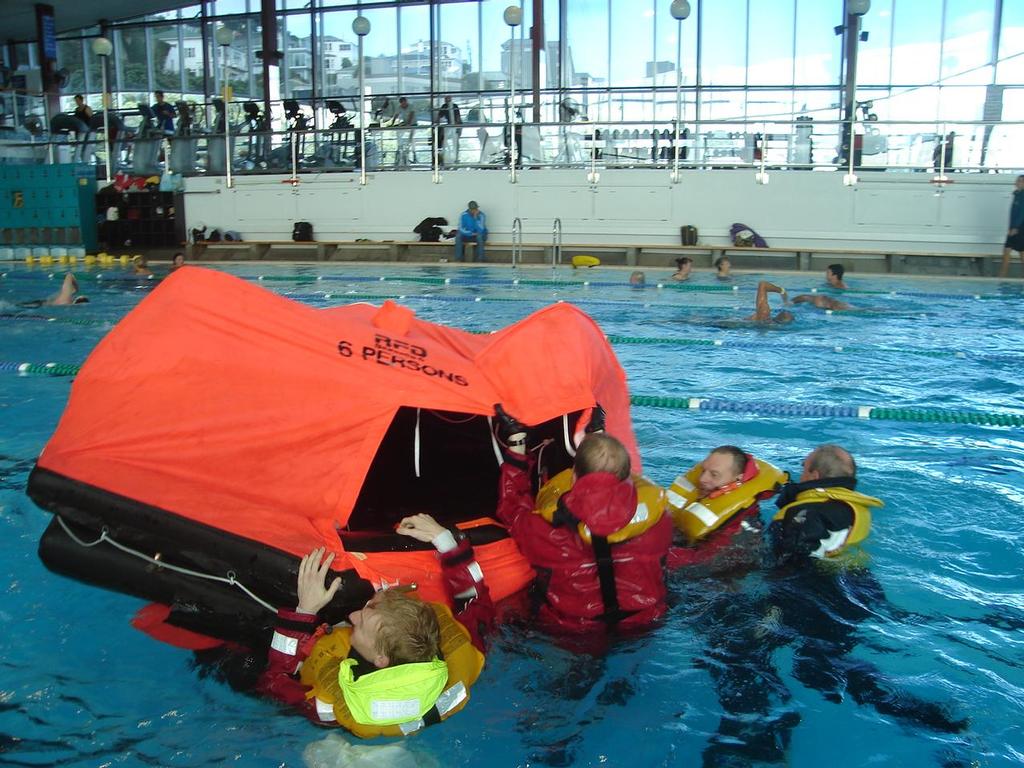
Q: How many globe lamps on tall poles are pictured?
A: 6